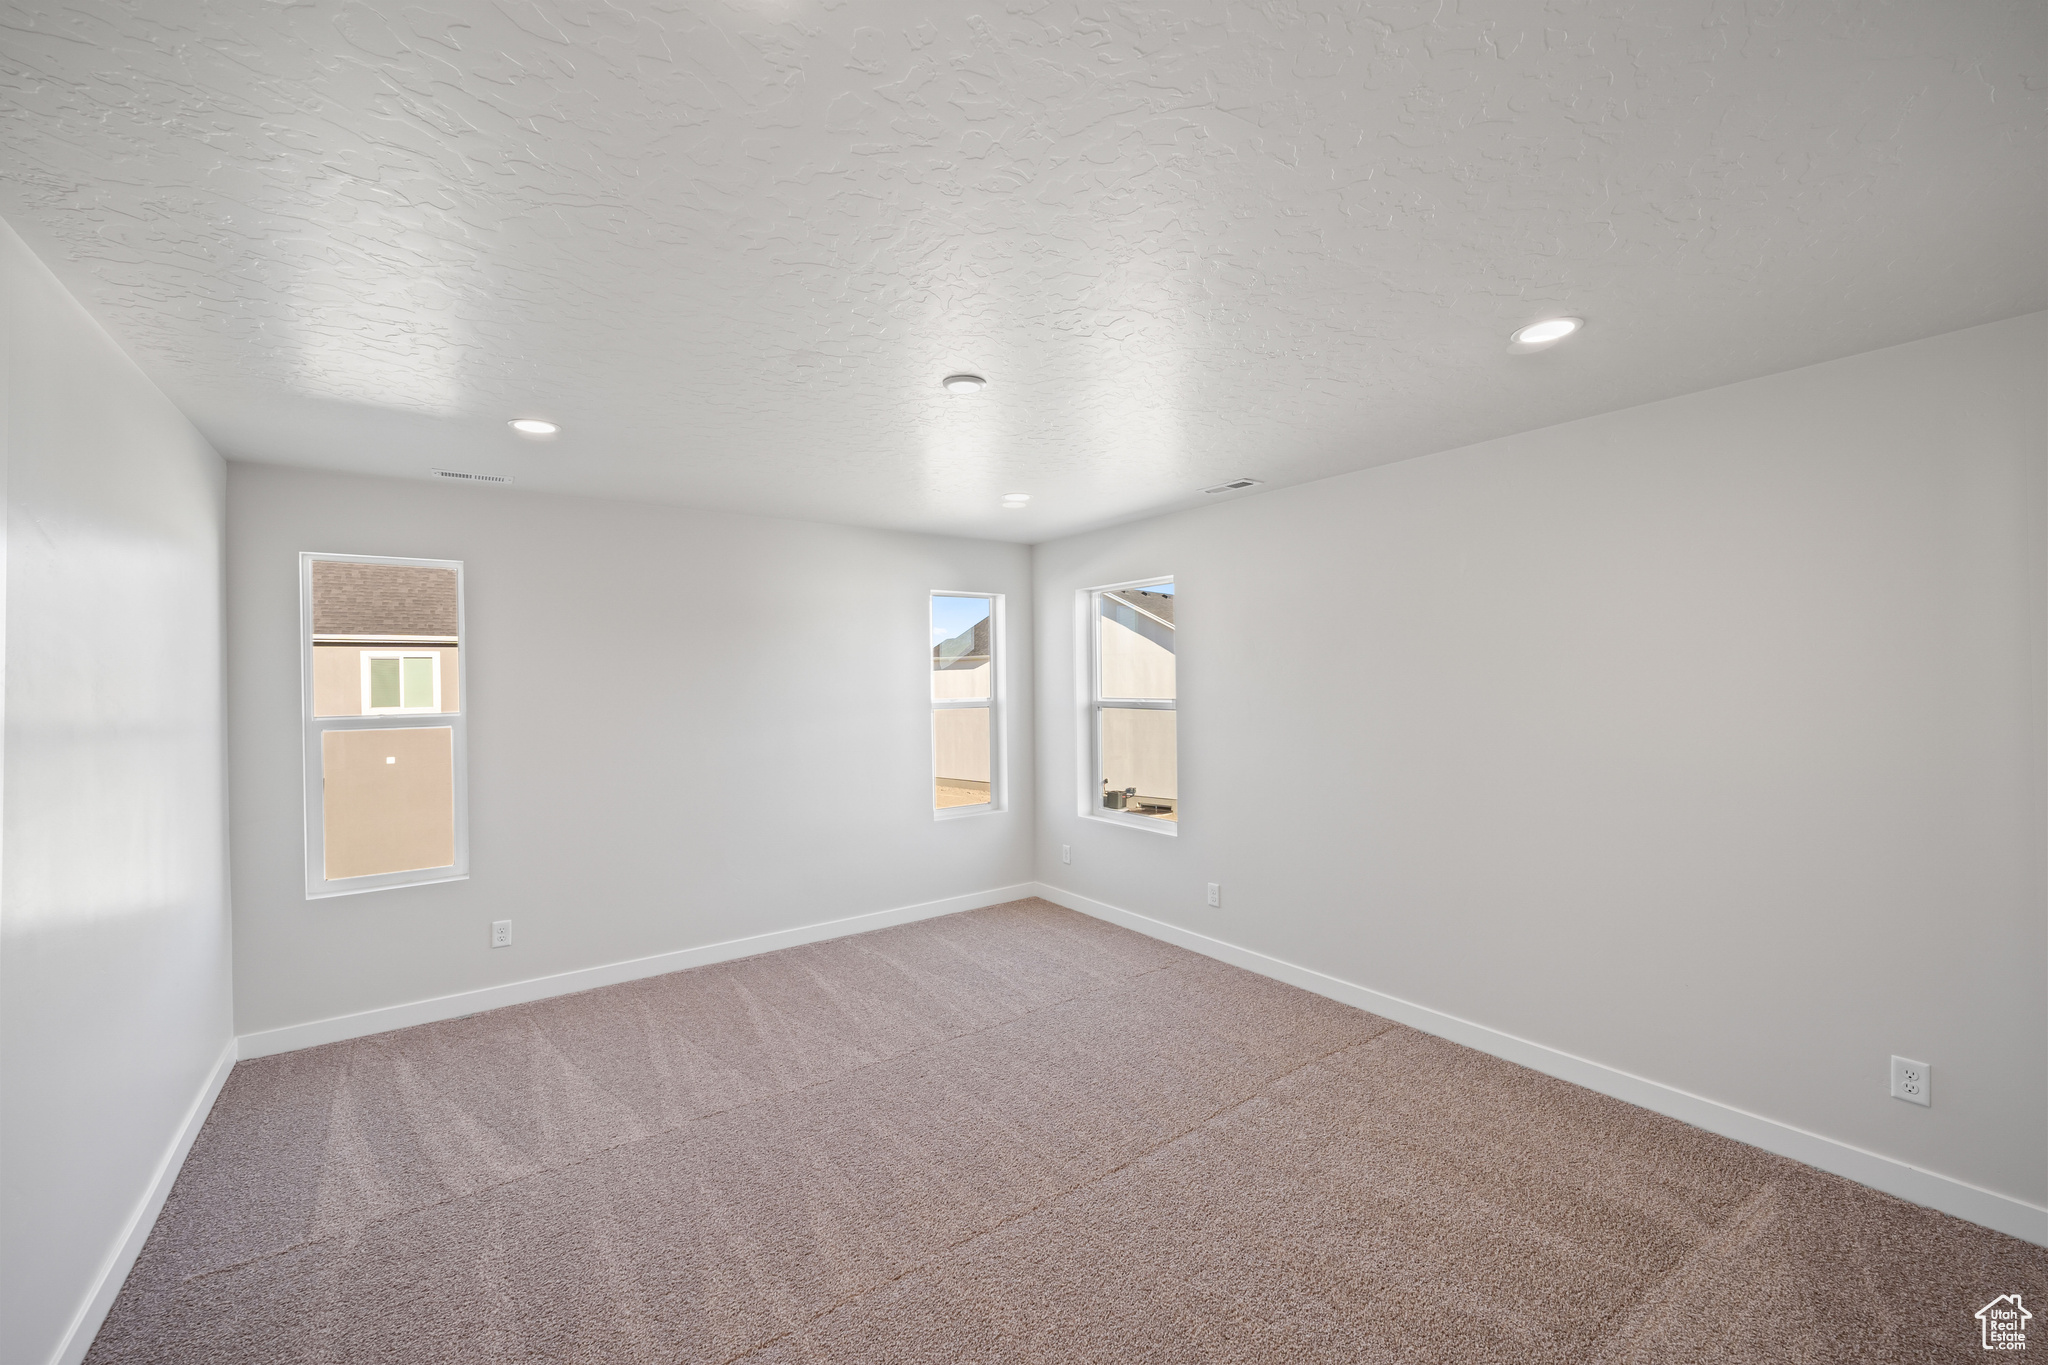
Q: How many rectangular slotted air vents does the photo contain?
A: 2